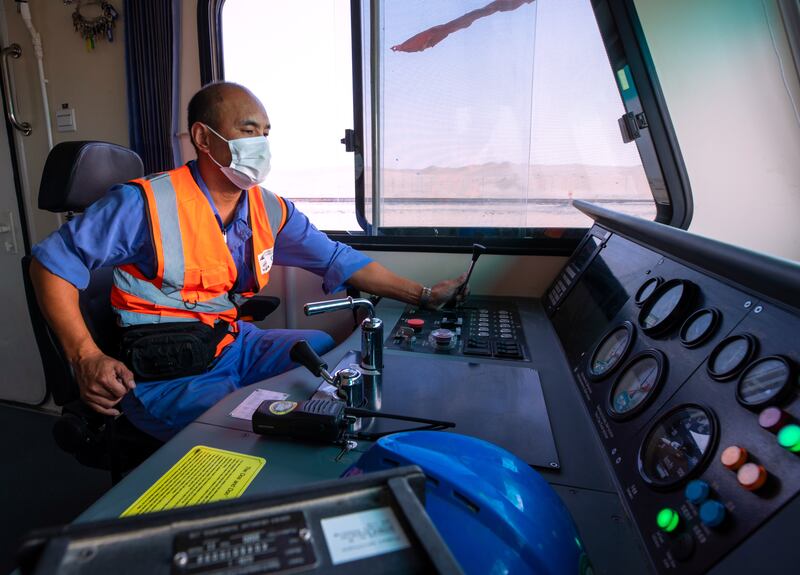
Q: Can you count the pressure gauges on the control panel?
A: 8